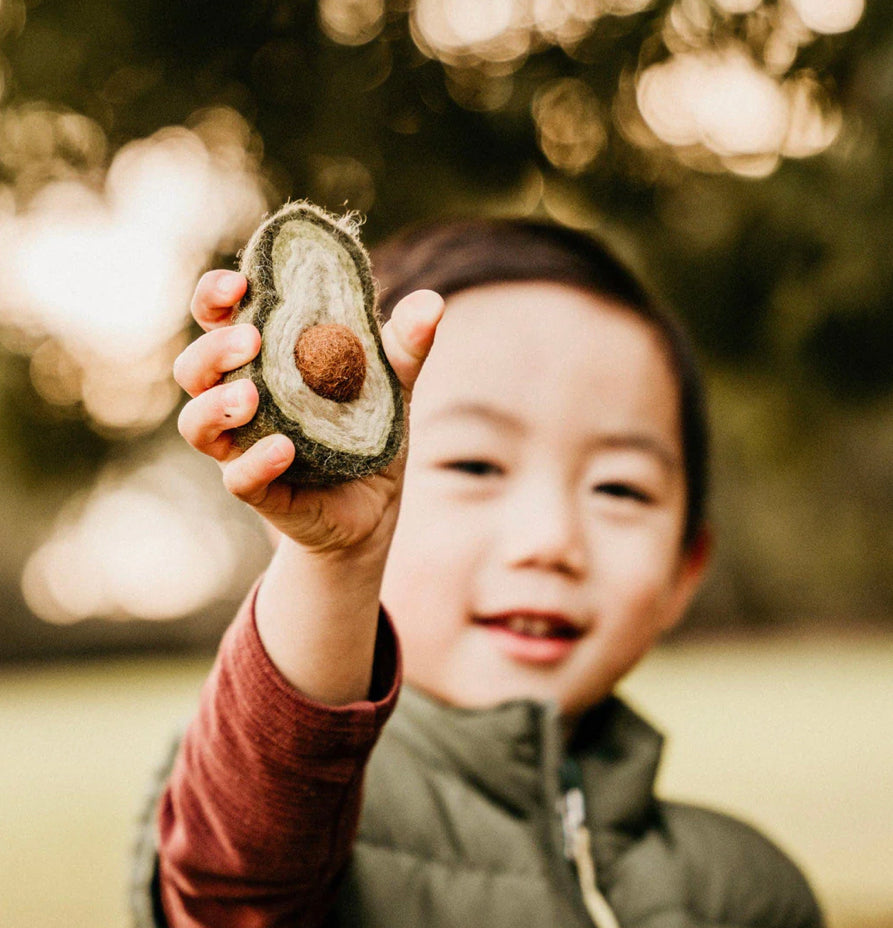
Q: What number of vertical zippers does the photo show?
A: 1